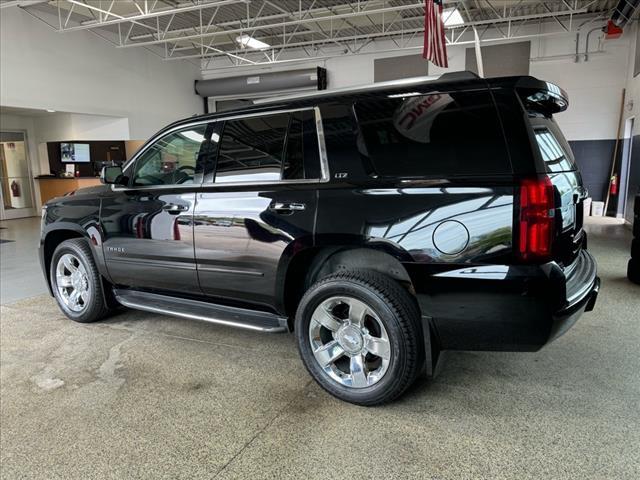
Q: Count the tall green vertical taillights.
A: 0